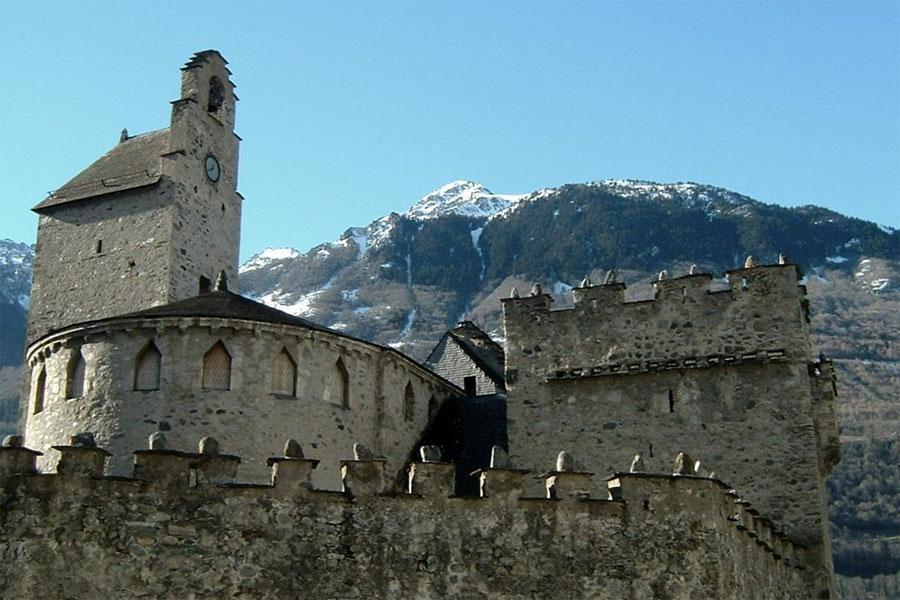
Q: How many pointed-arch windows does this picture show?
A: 8